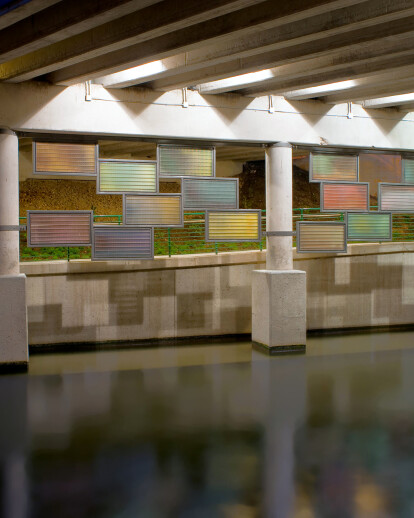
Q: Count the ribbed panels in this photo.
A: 14